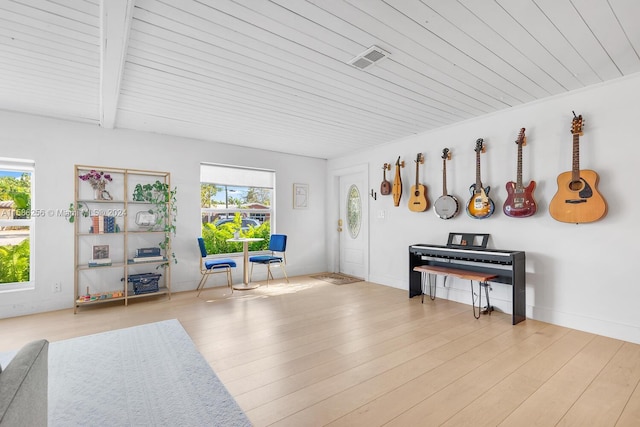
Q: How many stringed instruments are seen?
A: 7